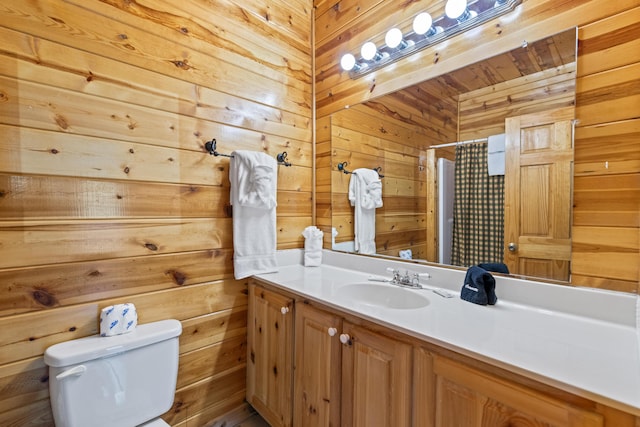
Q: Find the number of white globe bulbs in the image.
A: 5